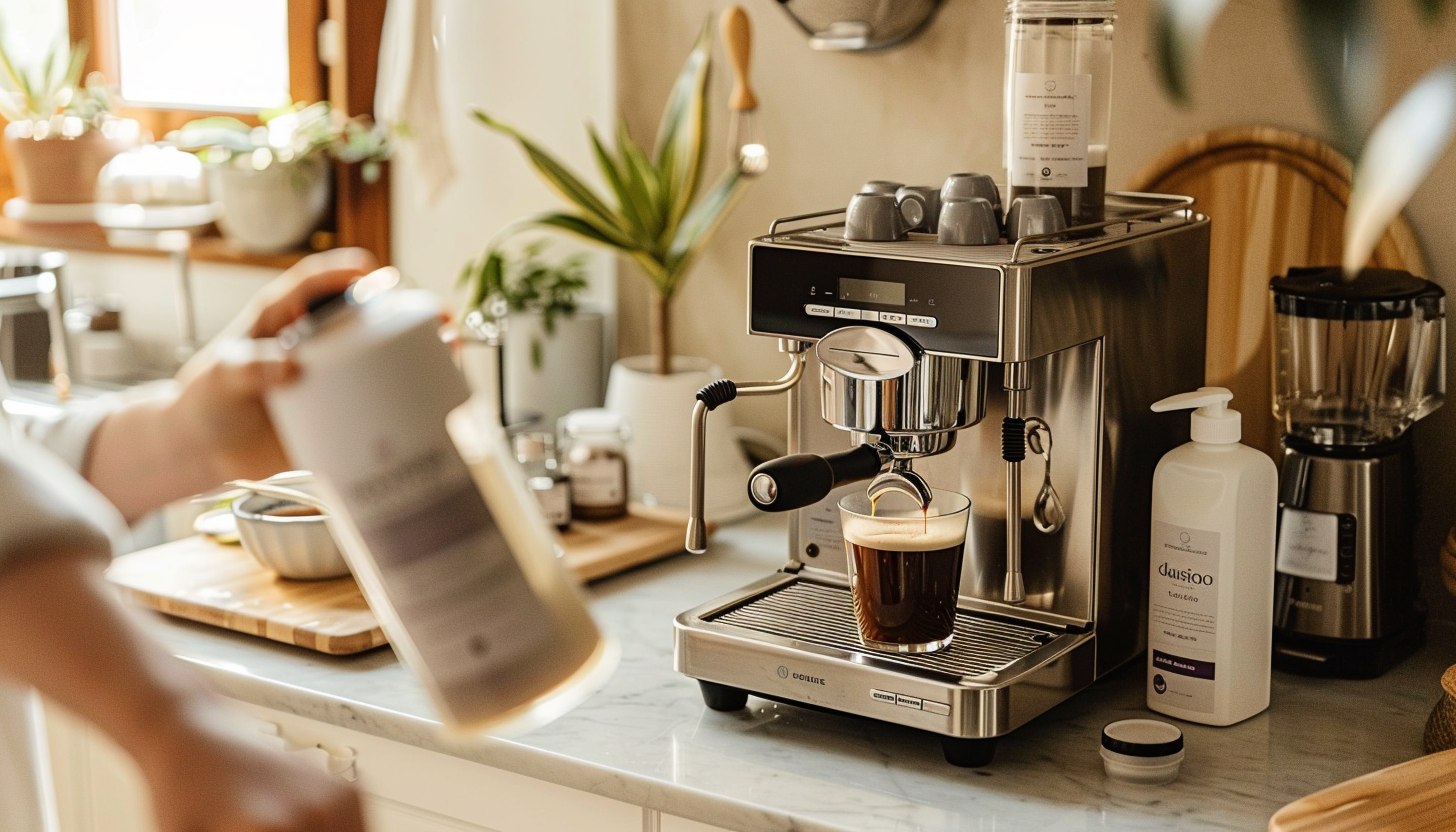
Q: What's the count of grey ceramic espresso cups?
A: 6